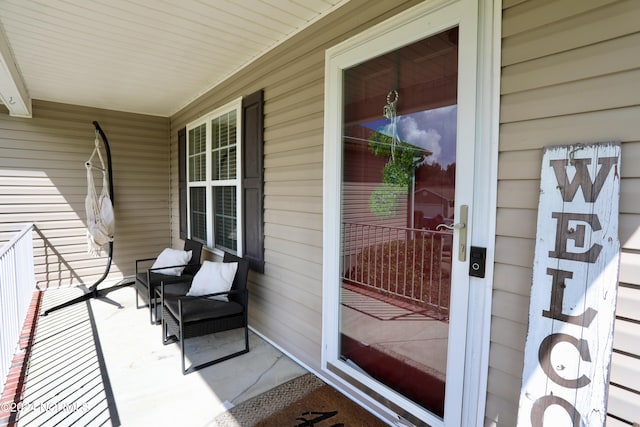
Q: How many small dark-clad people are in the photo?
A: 0